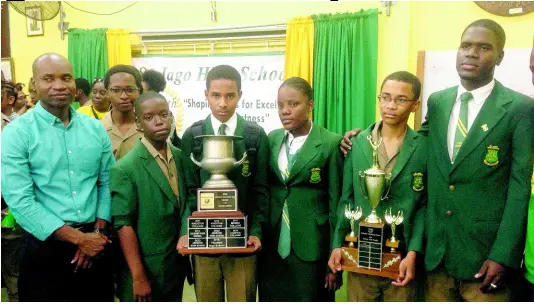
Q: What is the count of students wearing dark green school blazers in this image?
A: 5